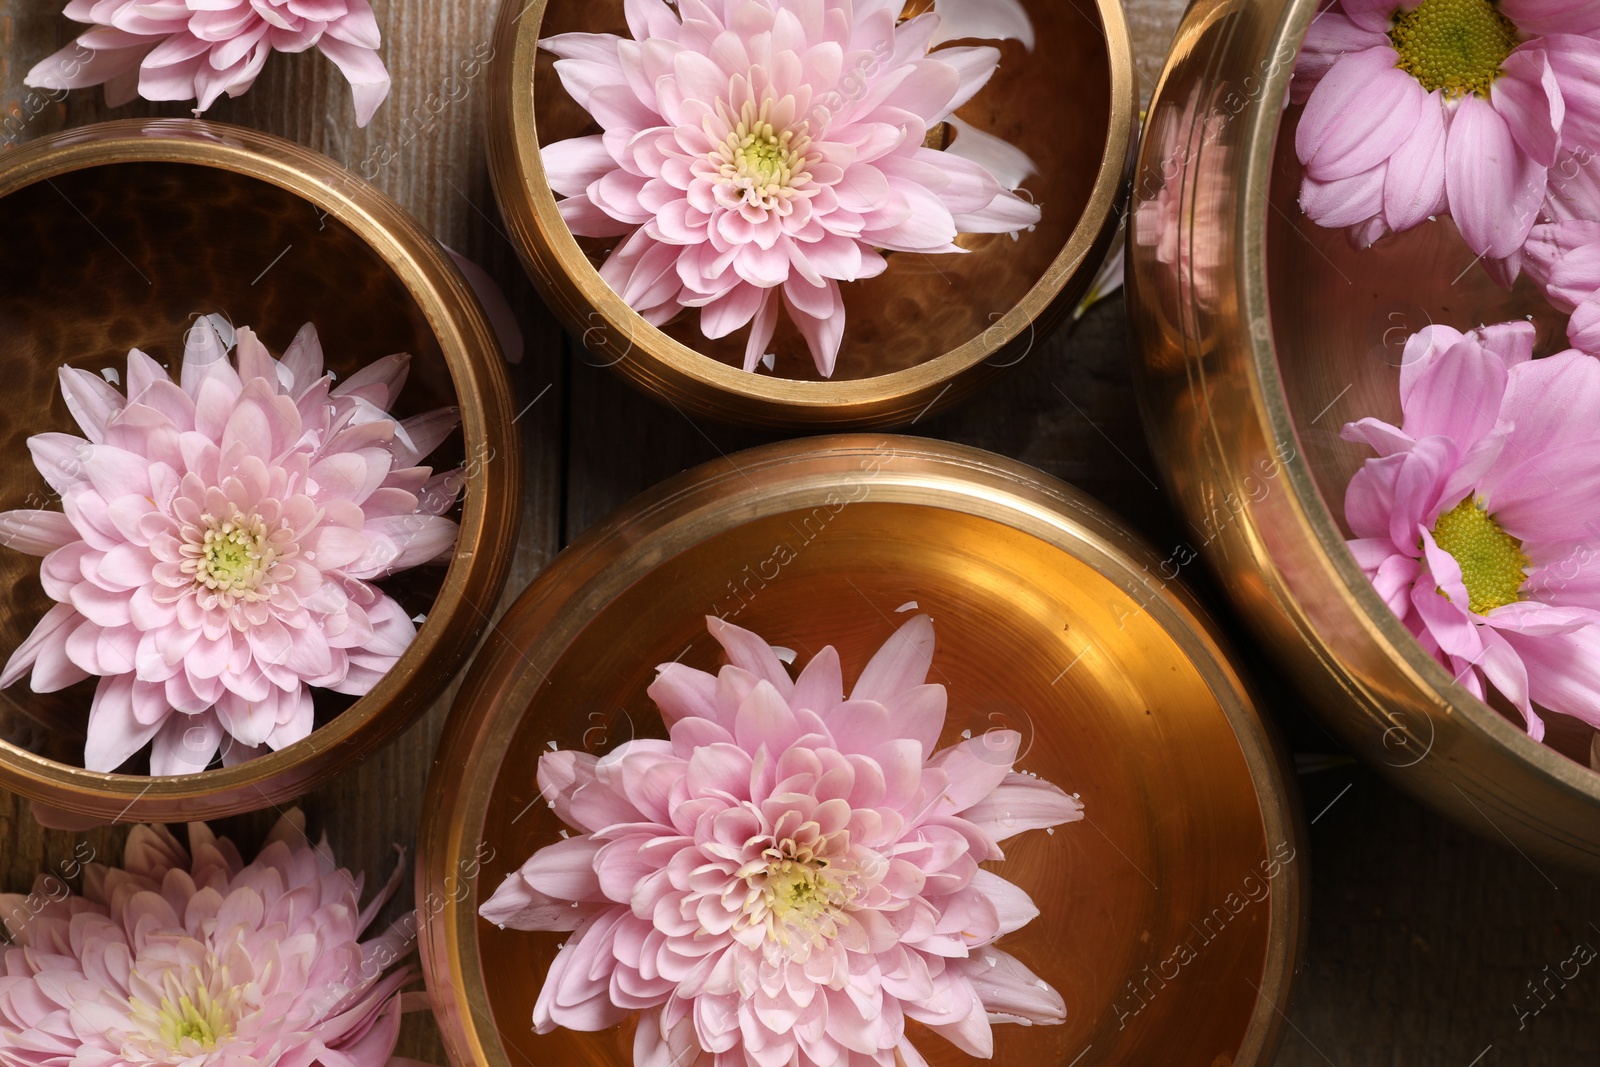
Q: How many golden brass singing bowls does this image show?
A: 4